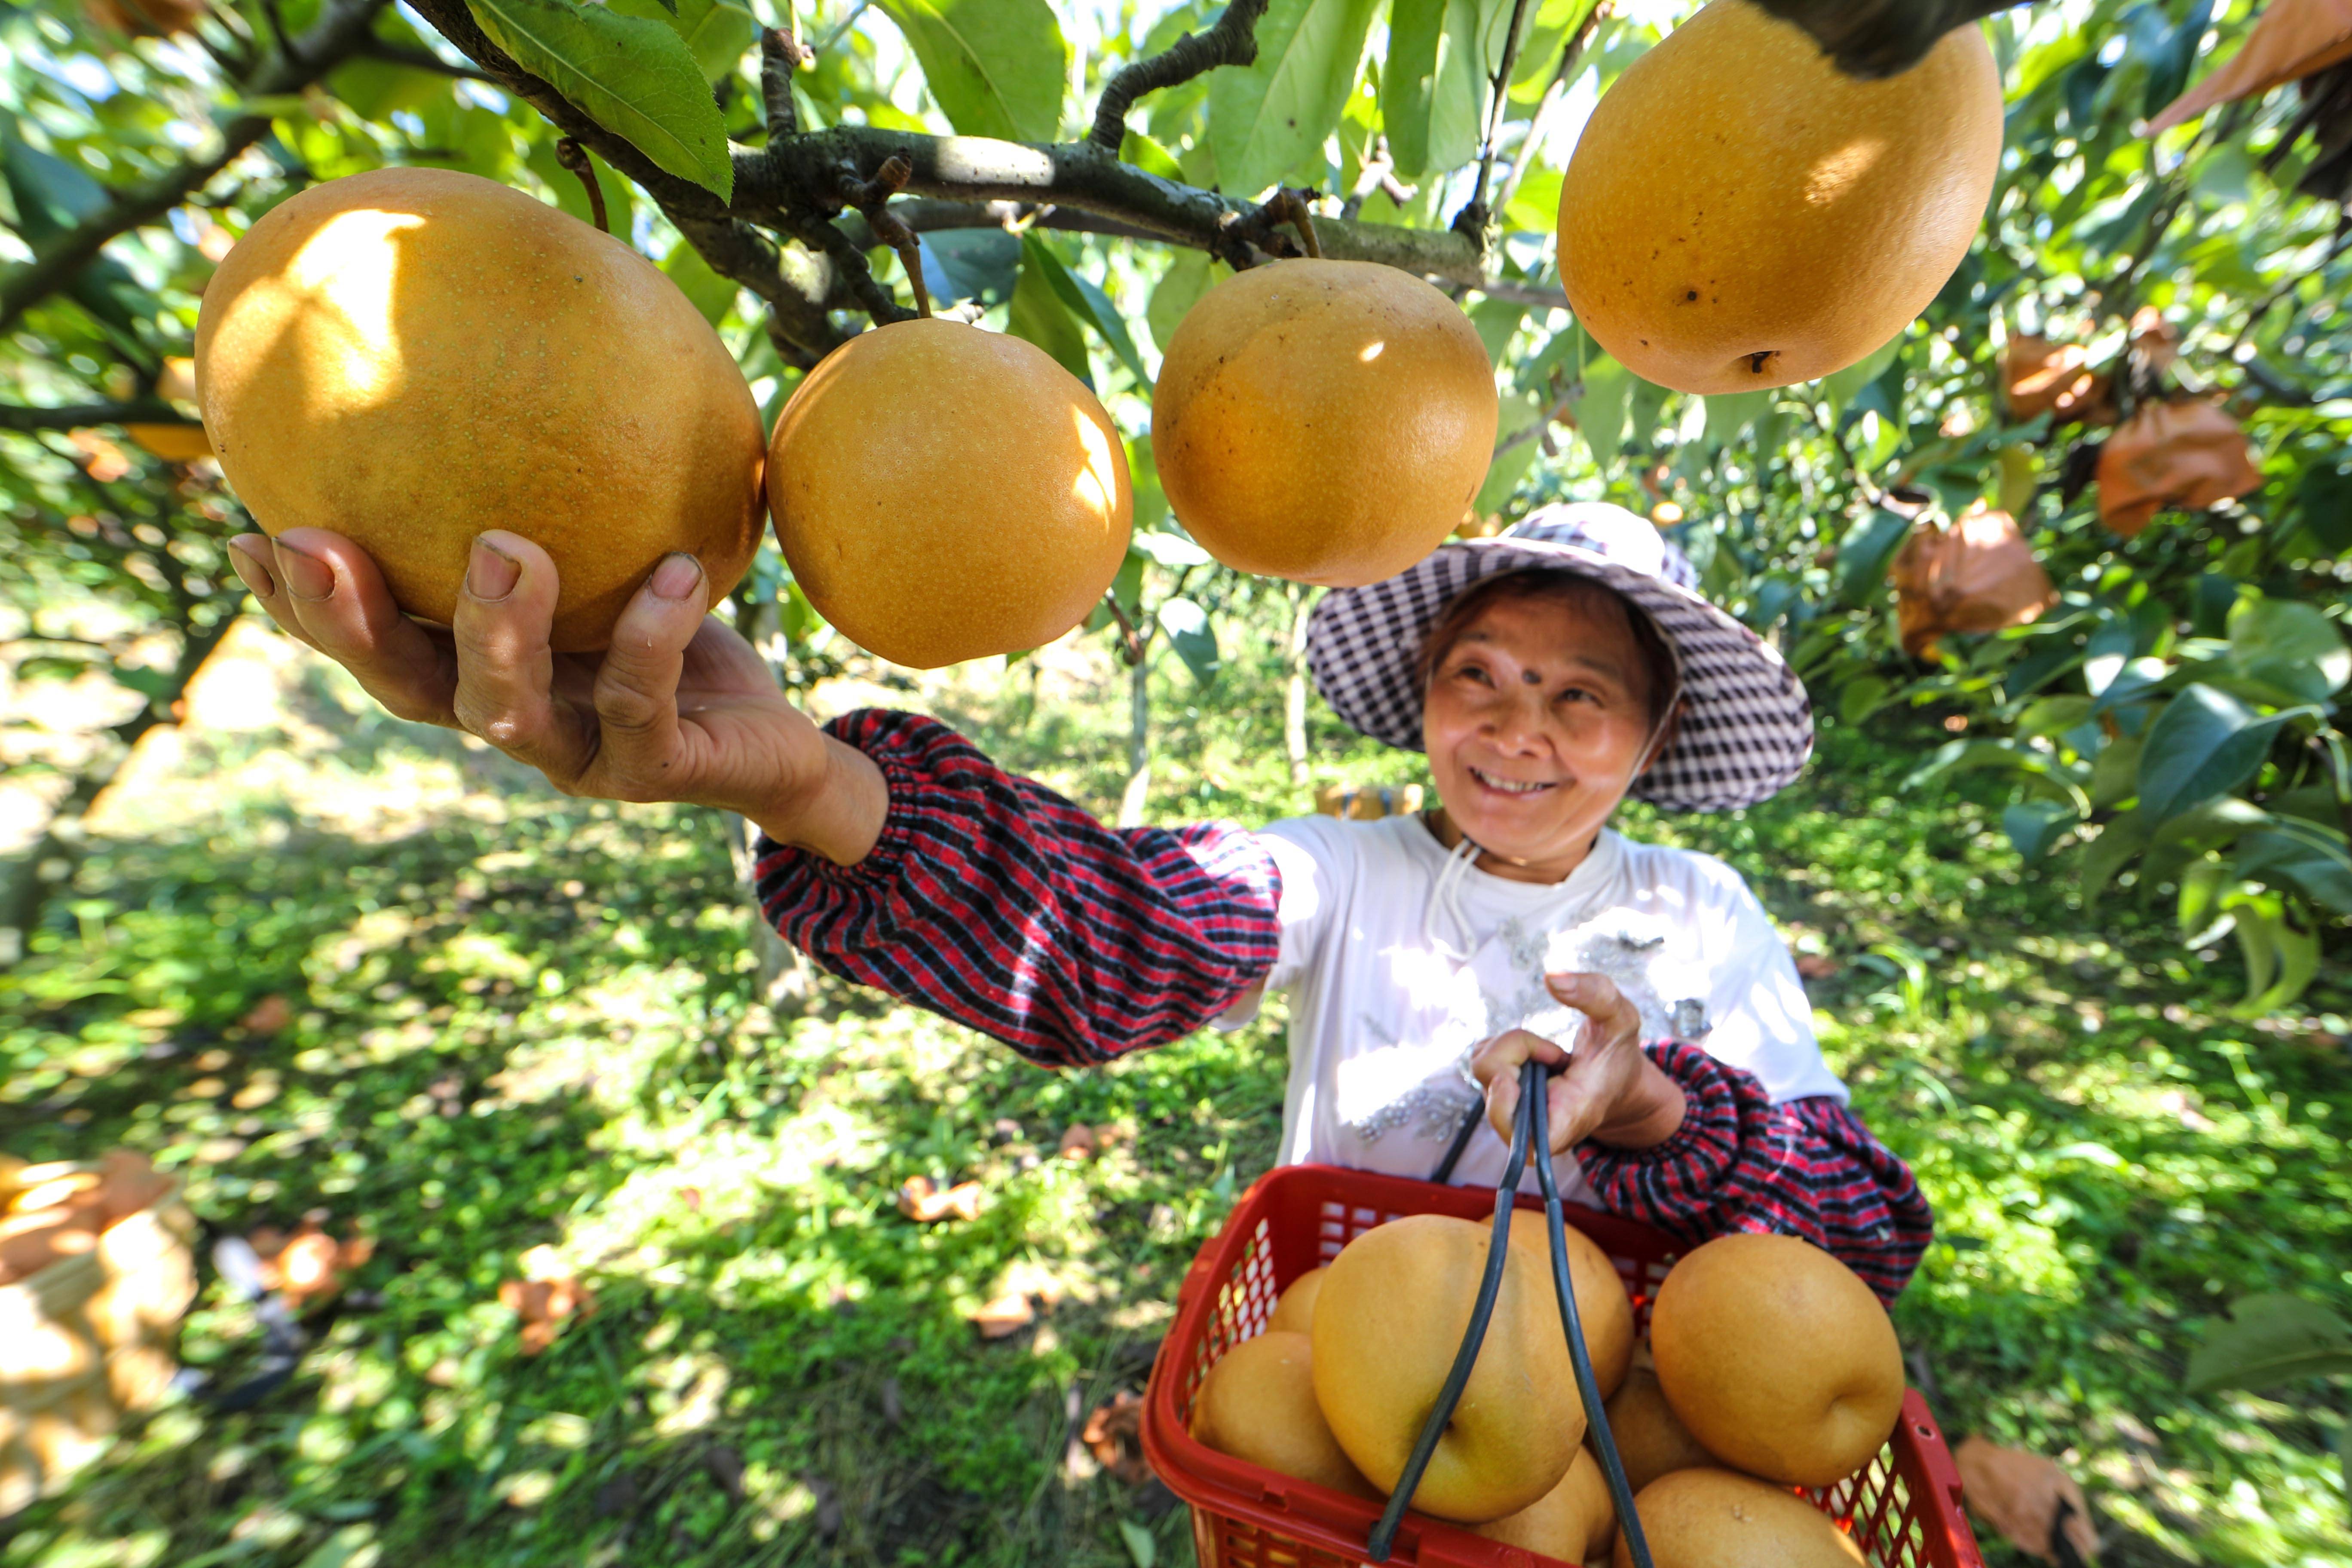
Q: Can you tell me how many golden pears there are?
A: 12